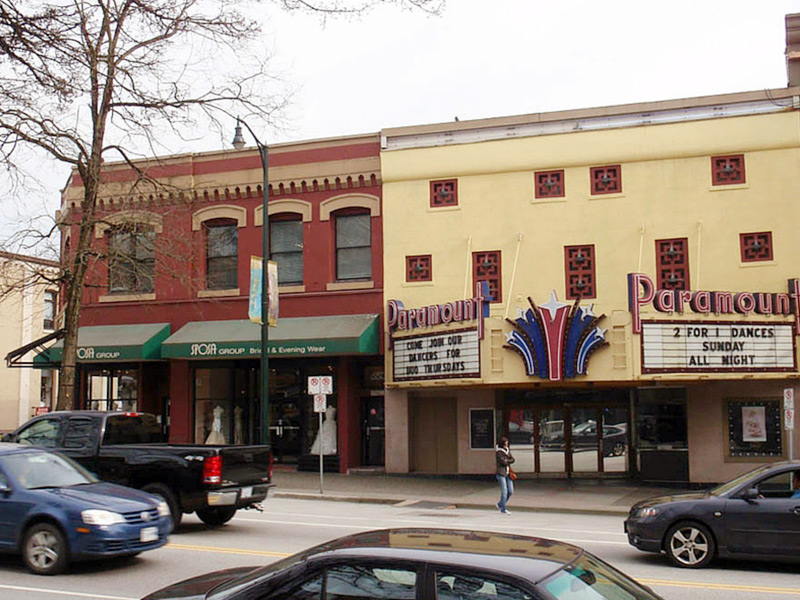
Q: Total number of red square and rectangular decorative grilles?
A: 9